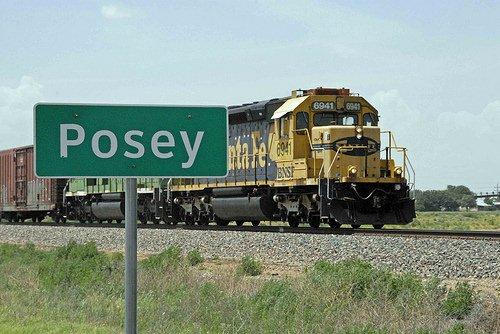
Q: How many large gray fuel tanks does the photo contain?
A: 2